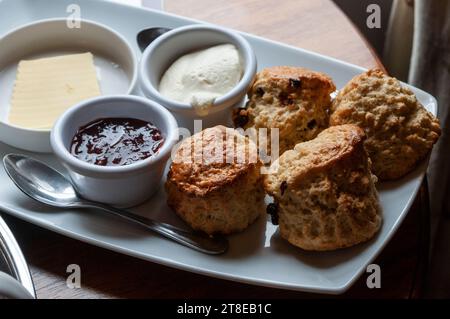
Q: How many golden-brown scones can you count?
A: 4